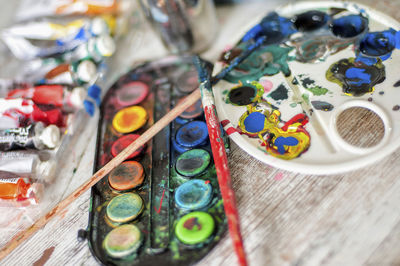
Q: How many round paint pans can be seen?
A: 12